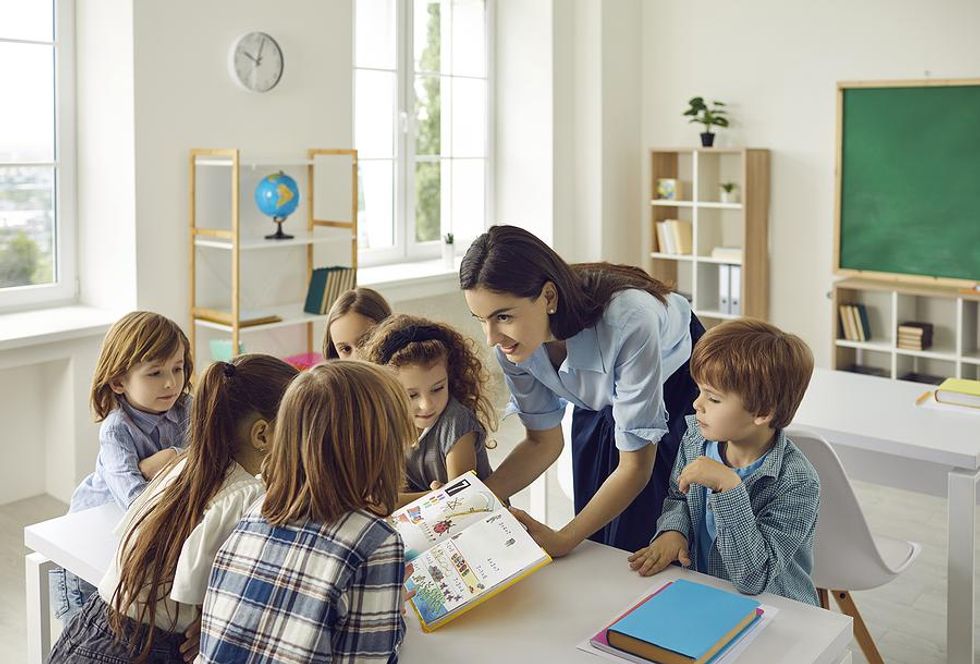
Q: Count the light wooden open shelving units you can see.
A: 3